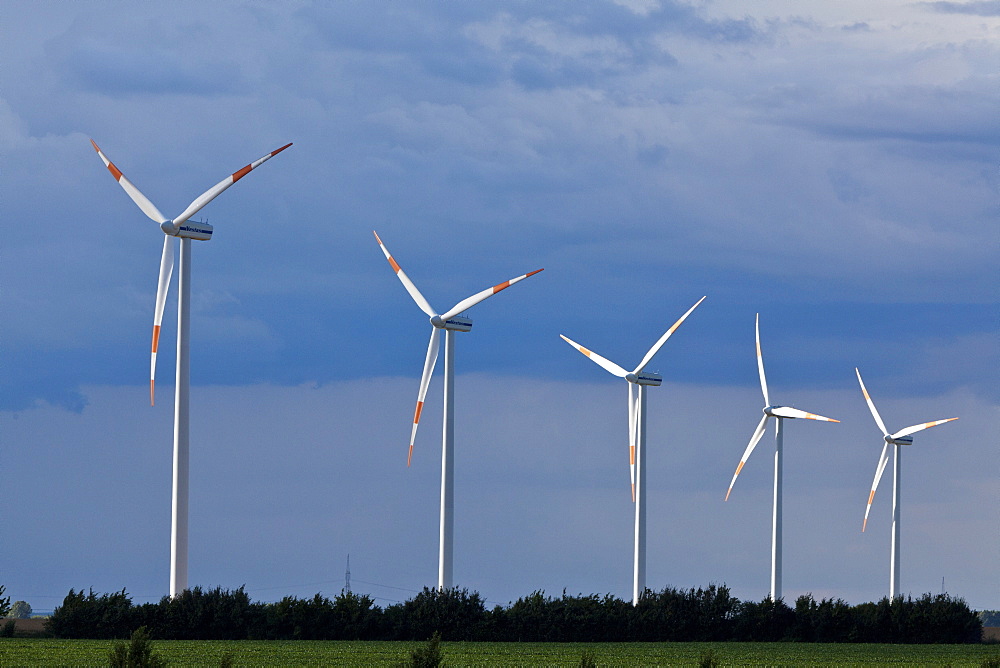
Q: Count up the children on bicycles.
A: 0